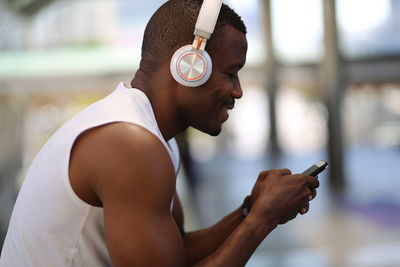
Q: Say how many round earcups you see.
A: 1